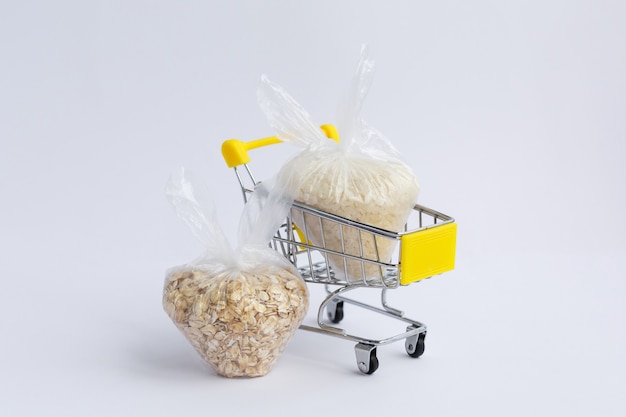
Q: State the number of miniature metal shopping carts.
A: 1